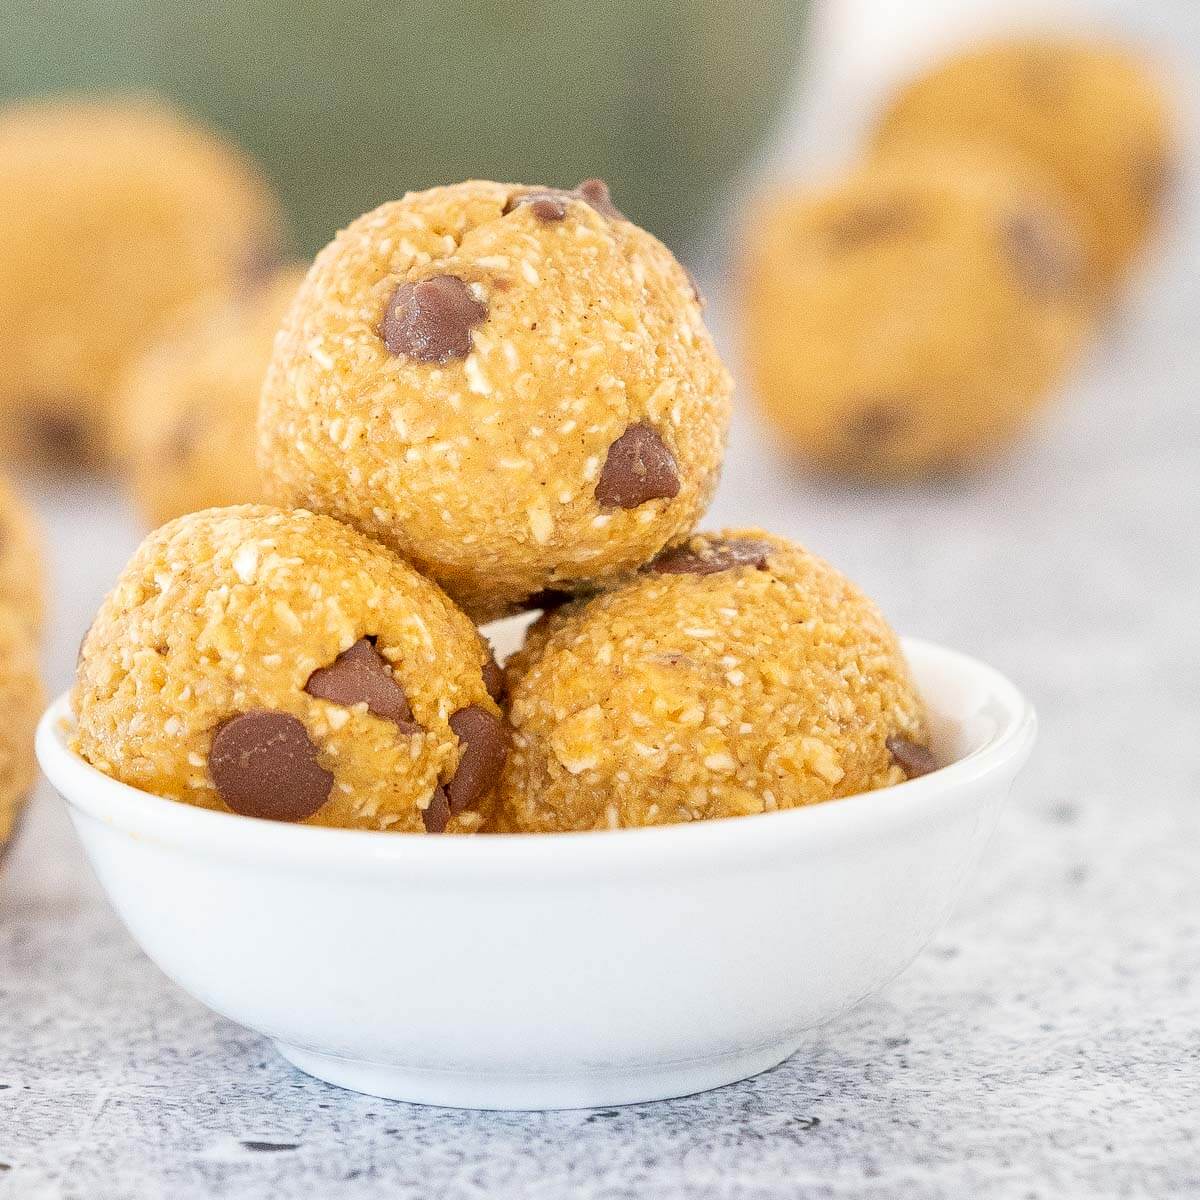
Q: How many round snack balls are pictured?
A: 8